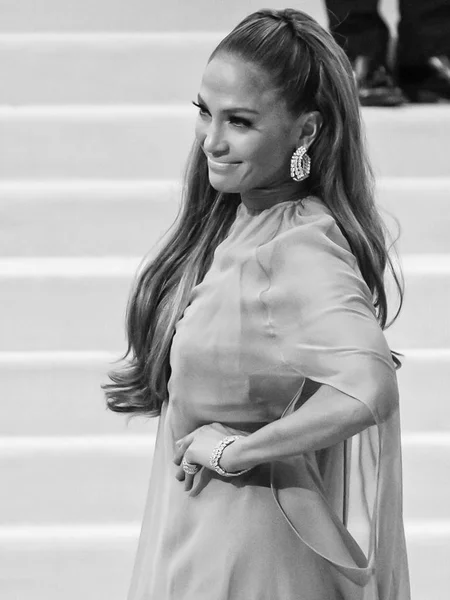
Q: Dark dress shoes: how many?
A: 2